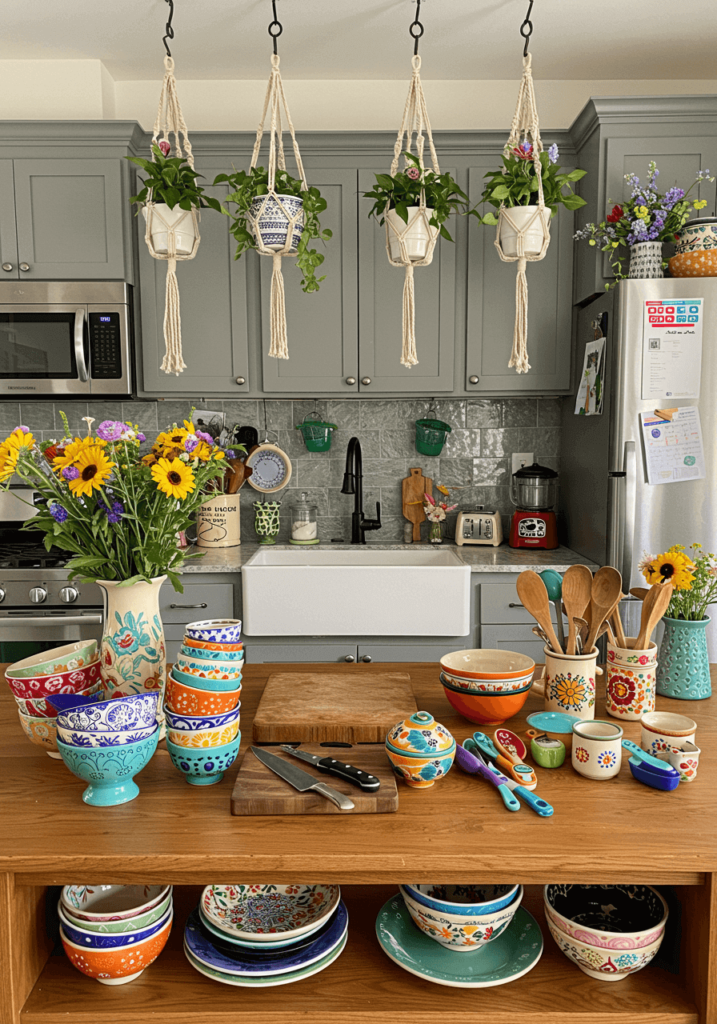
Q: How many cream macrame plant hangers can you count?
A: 4